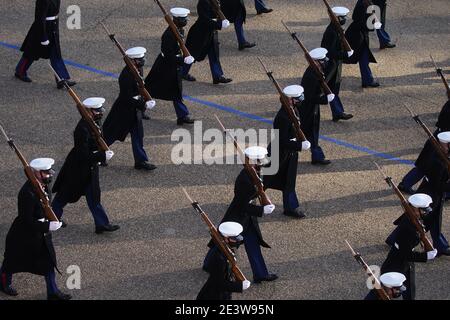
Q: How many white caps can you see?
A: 12